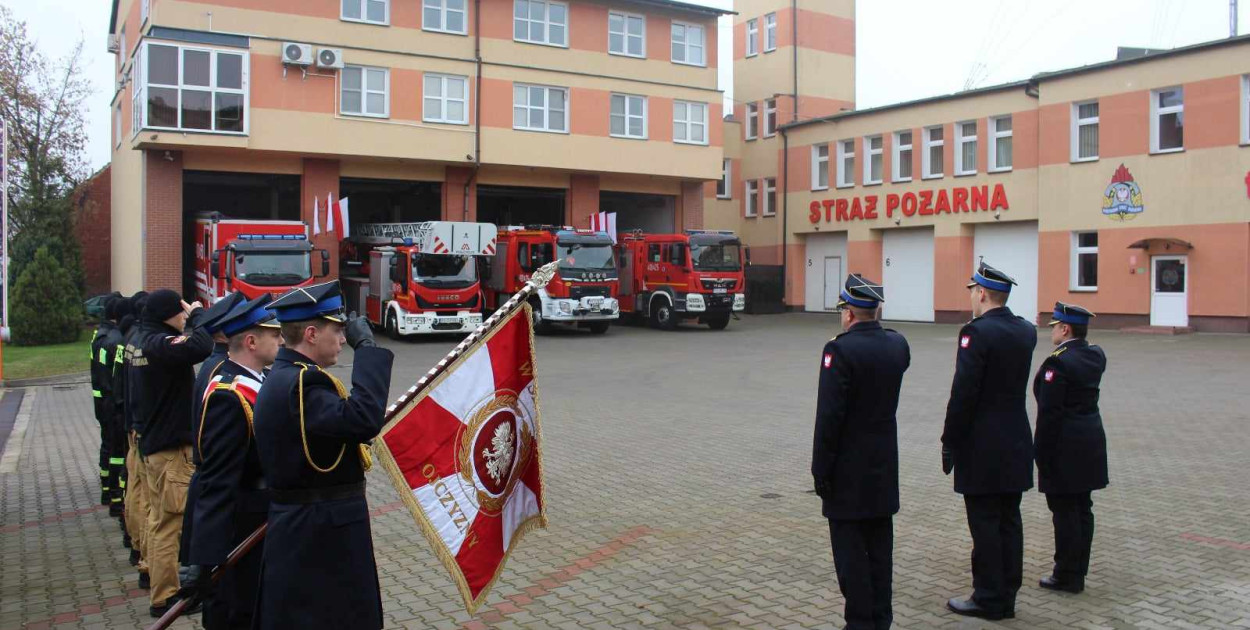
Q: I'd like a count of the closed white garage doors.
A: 3